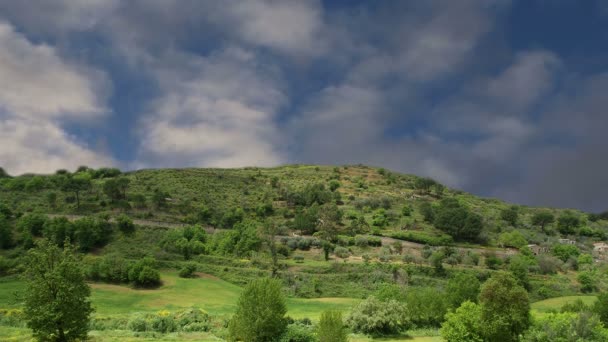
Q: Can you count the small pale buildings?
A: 3